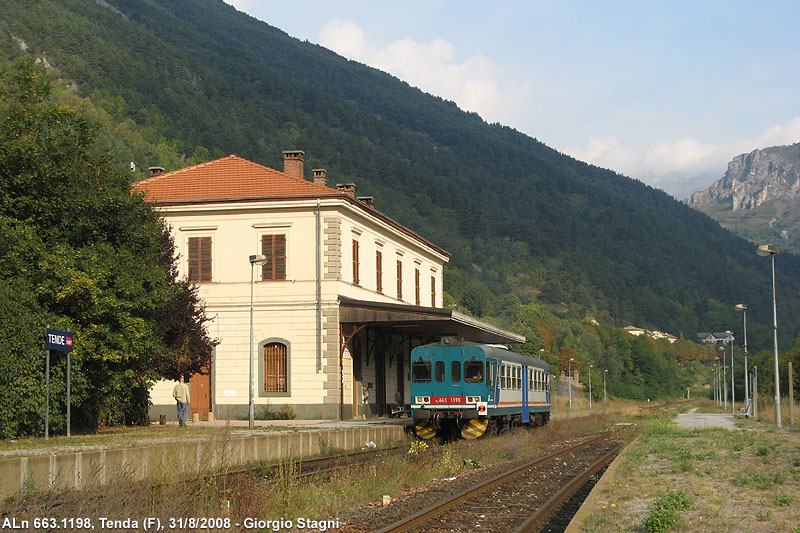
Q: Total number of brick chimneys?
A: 5